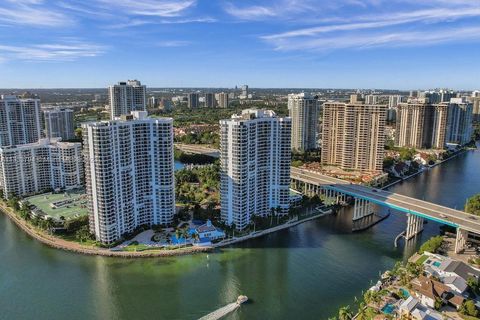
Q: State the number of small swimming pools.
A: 3